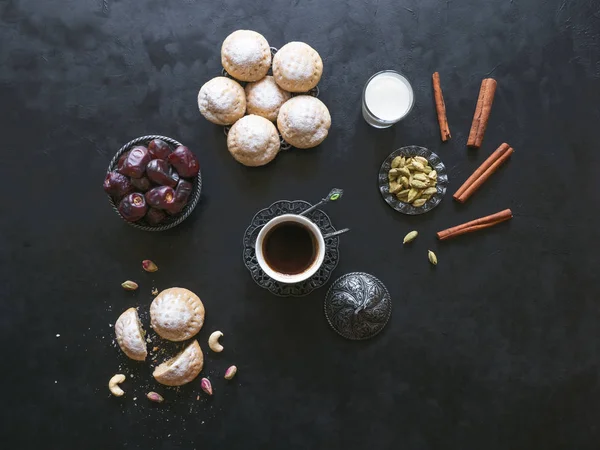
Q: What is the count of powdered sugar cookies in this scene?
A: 8